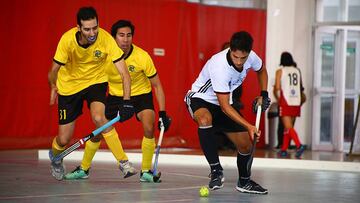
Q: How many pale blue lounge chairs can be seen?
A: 0